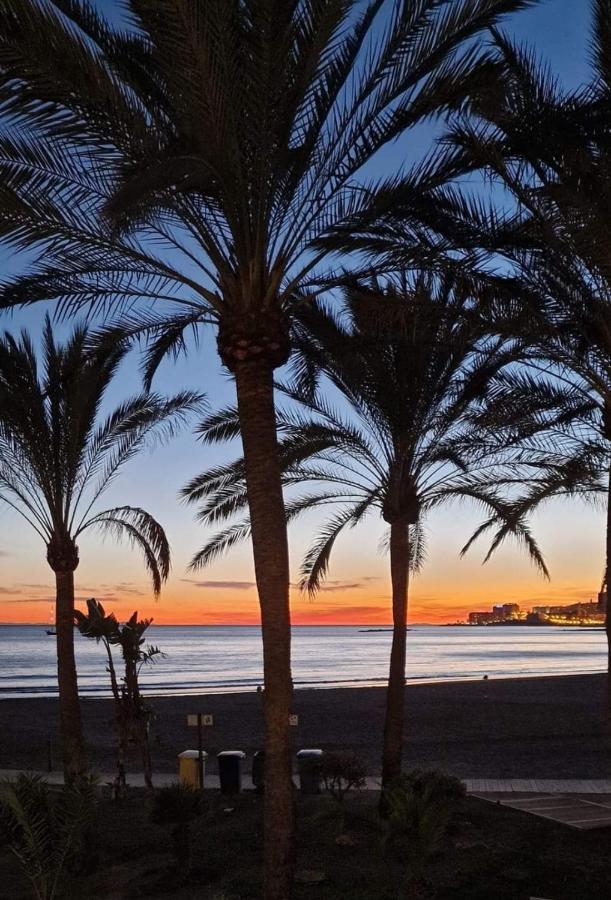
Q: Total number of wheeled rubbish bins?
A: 4